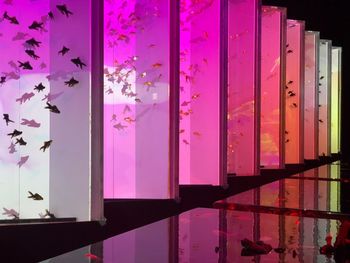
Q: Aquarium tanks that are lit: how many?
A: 9